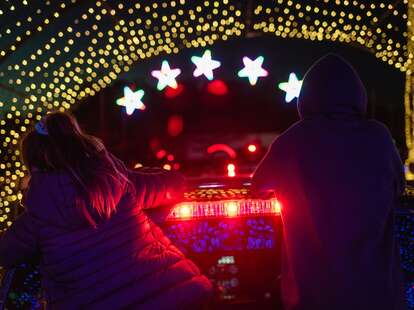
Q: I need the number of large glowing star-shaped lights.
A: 5